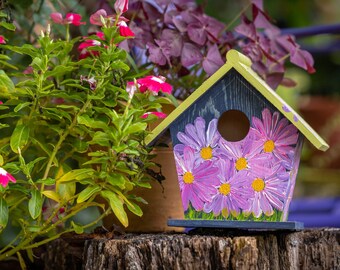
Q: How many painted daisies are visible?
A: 6